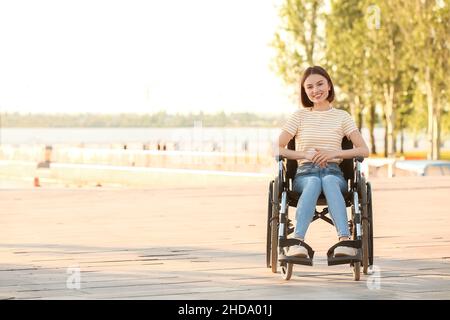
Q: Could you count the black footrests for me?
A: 2